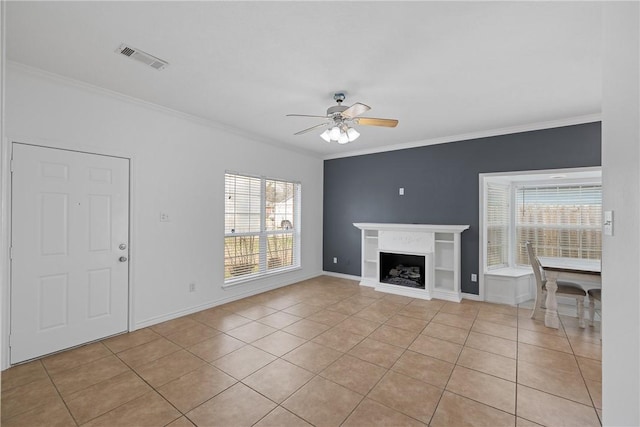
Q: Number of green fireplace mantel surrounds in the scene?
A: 0